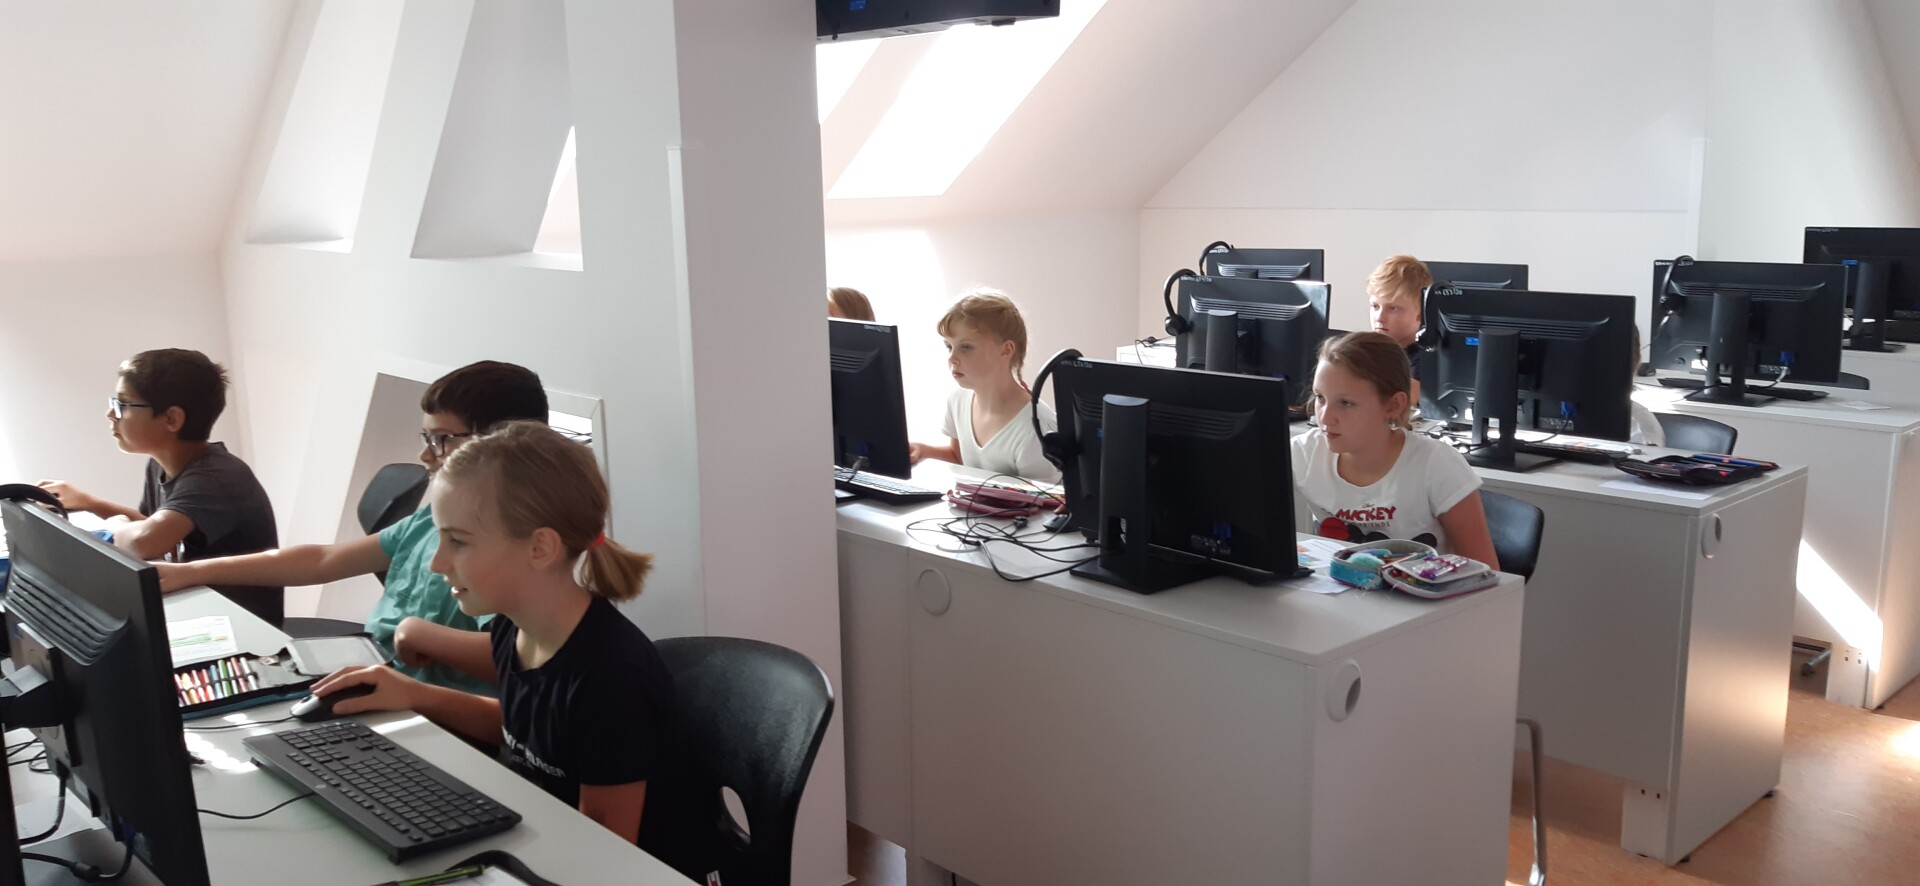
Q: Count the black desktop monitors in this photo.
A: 9